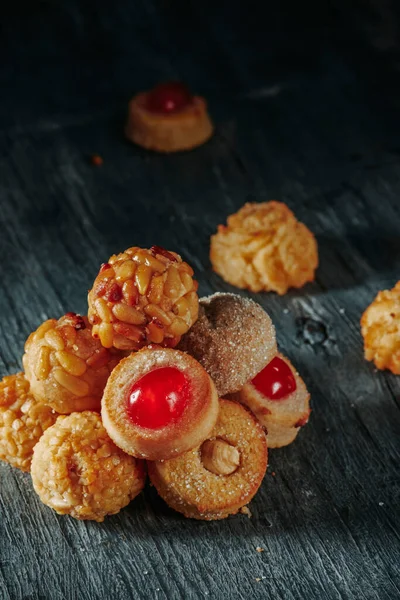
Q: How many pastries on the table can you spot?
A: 11